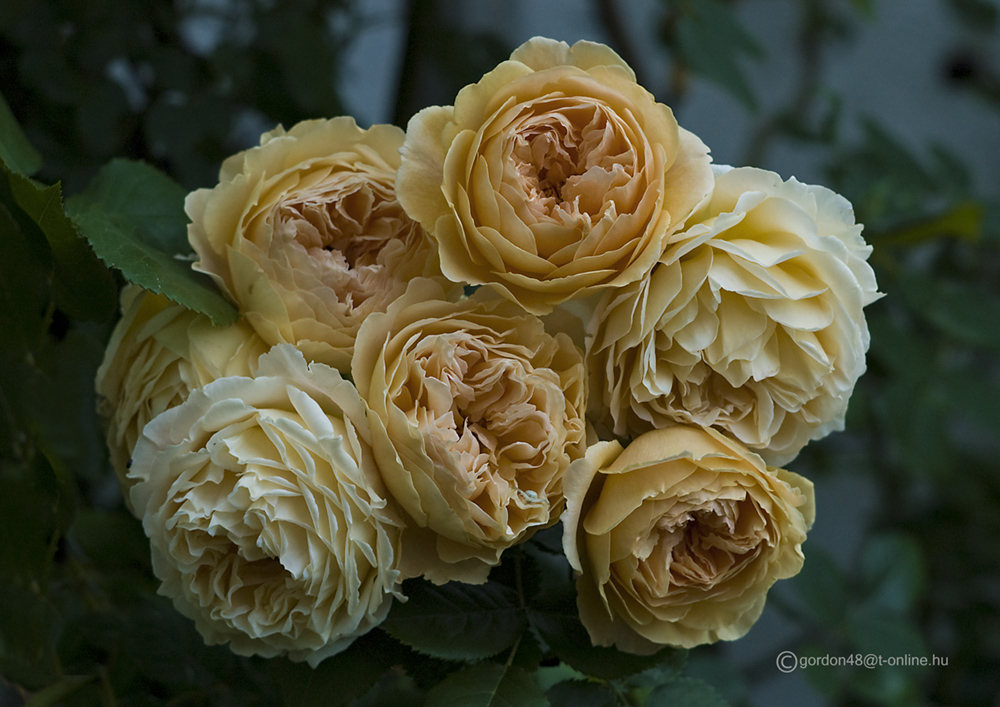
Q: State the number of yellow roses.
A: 7